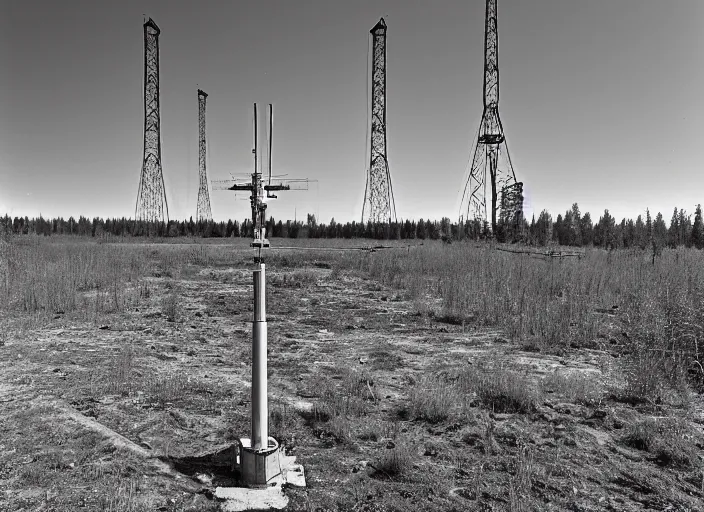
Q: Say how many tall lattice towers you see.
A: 4